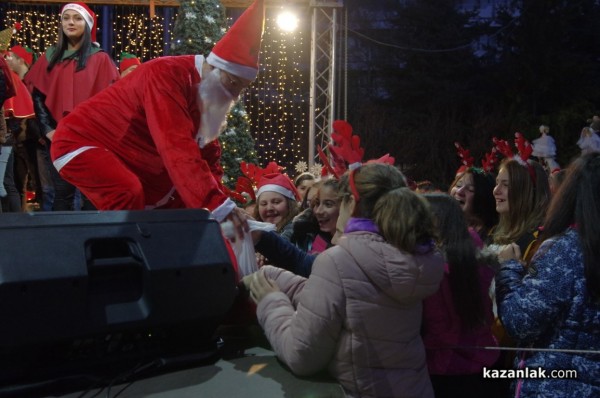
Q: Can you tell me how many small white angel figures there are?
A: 2